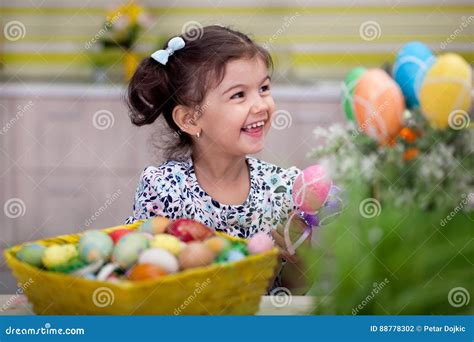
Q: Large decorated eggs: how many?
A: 5